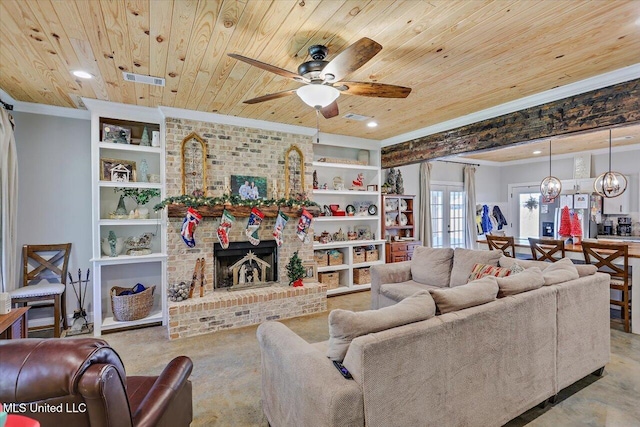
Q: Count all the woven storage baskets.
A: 7